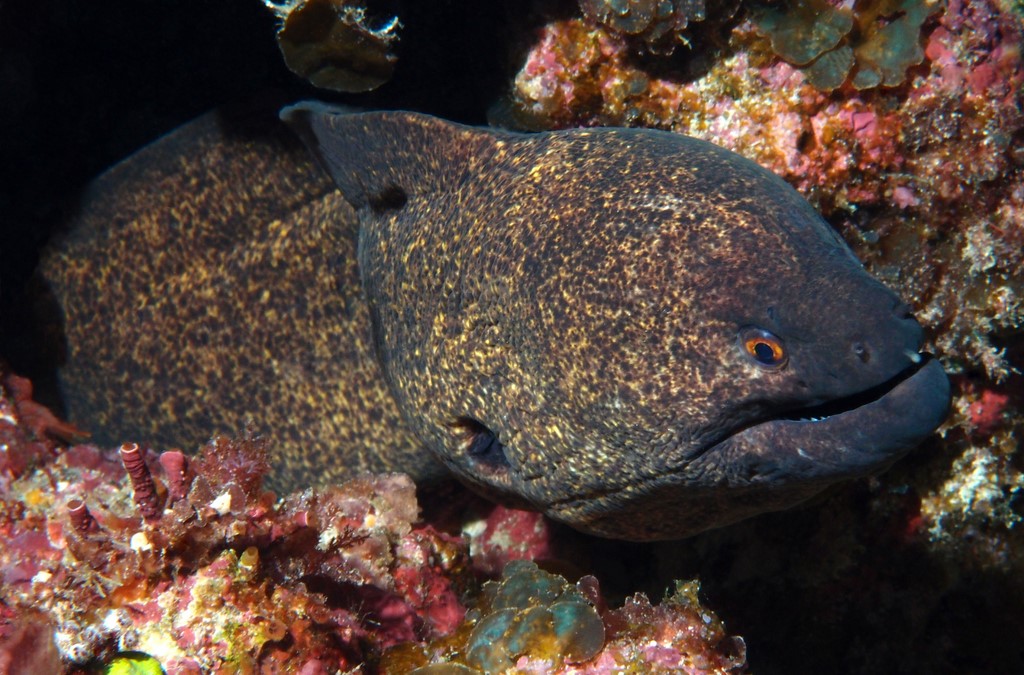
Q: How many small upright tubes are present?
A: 3